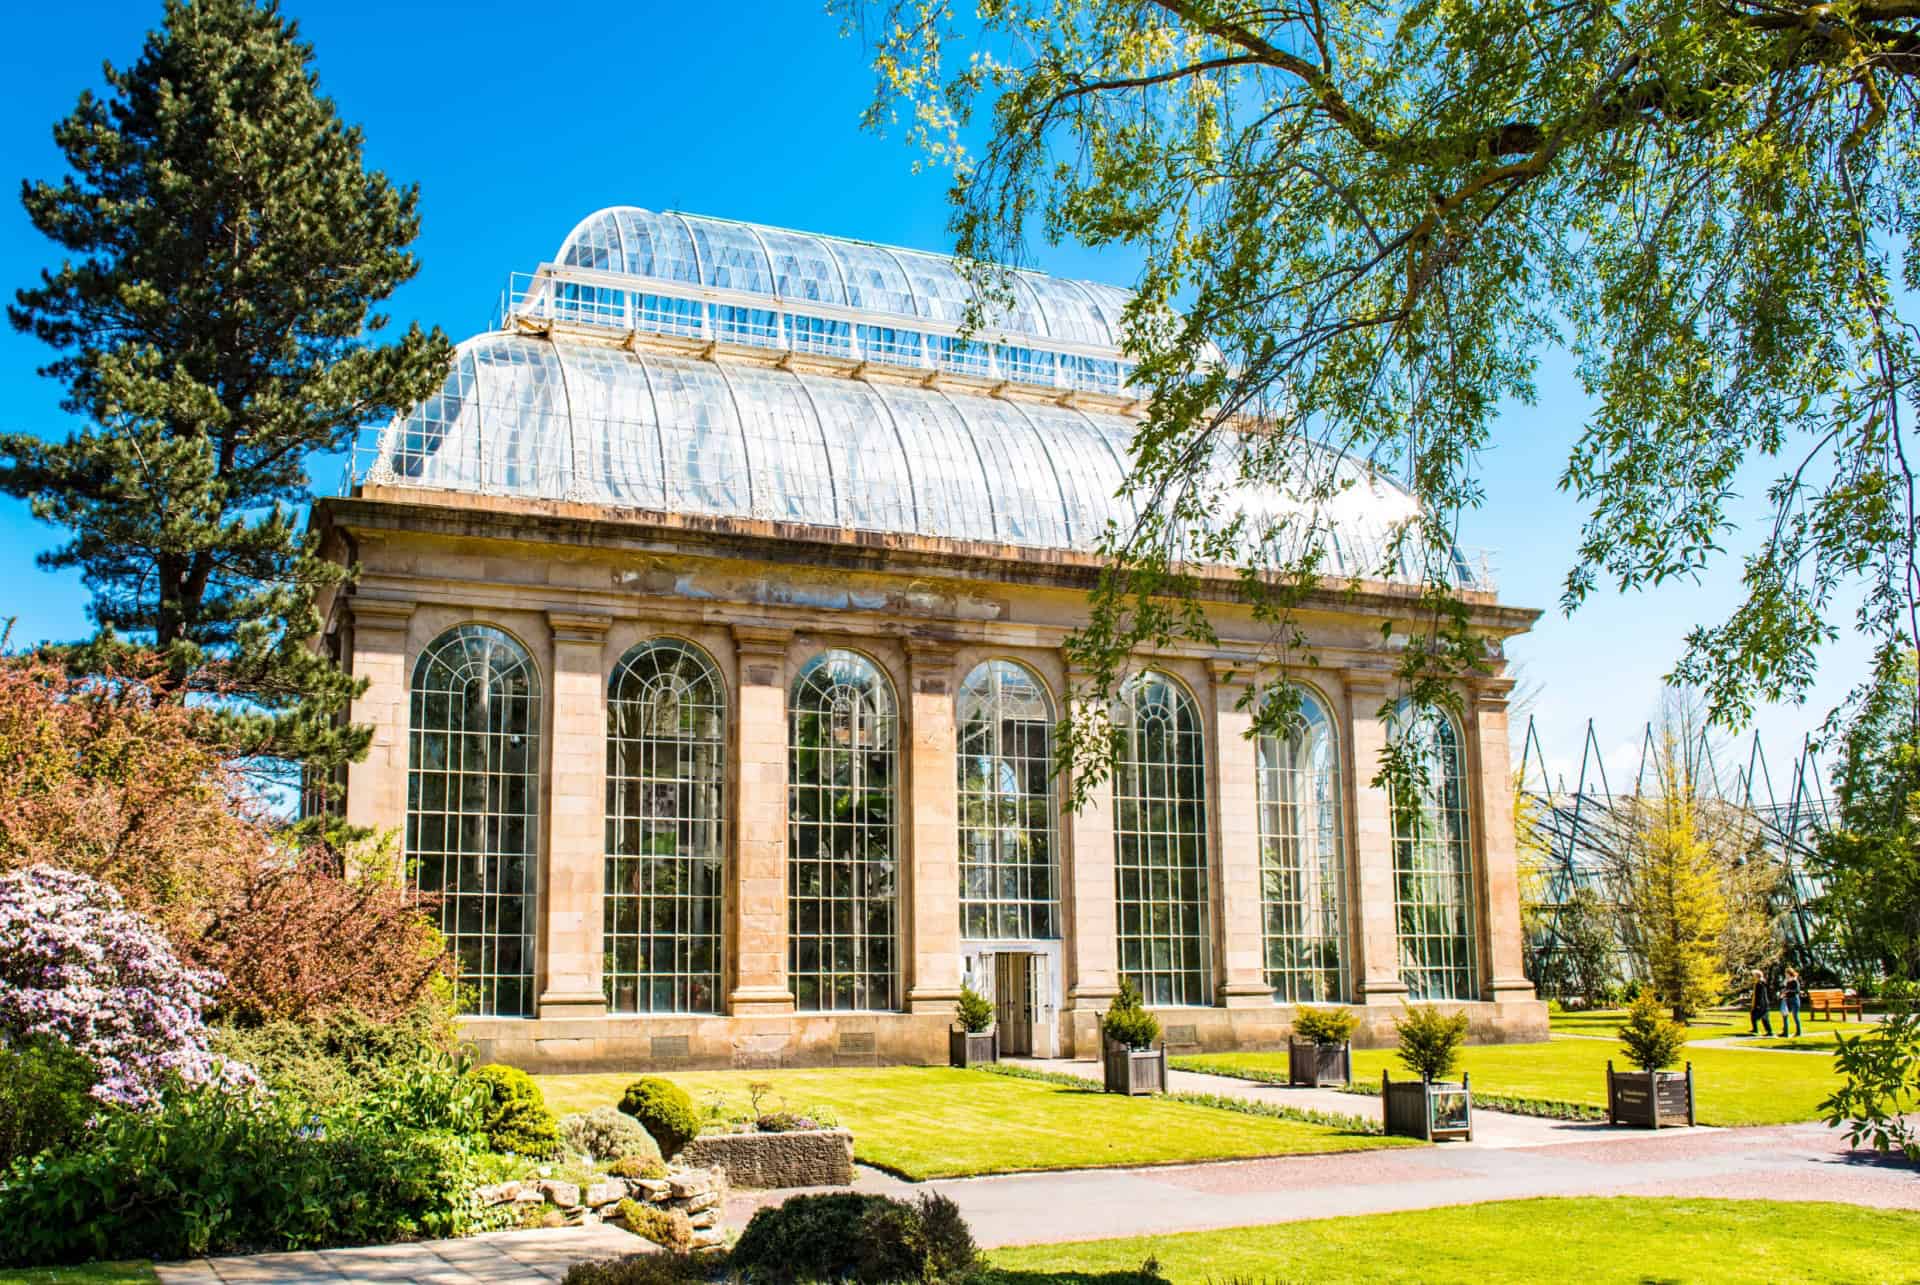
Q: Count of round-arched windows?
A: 7